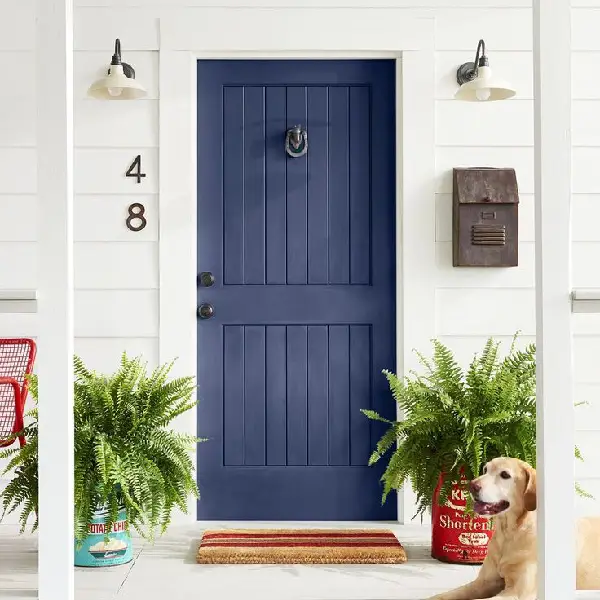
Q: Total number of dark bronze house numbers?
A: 2